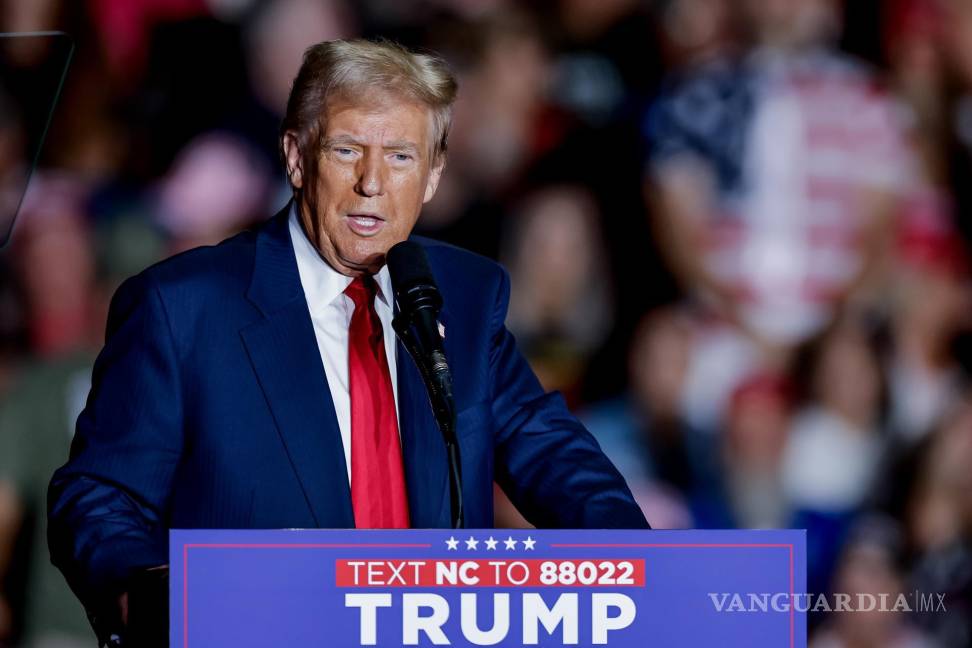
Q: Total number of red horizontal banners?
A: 1